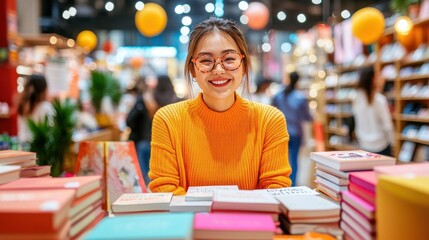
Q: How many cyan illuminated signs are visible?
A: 1